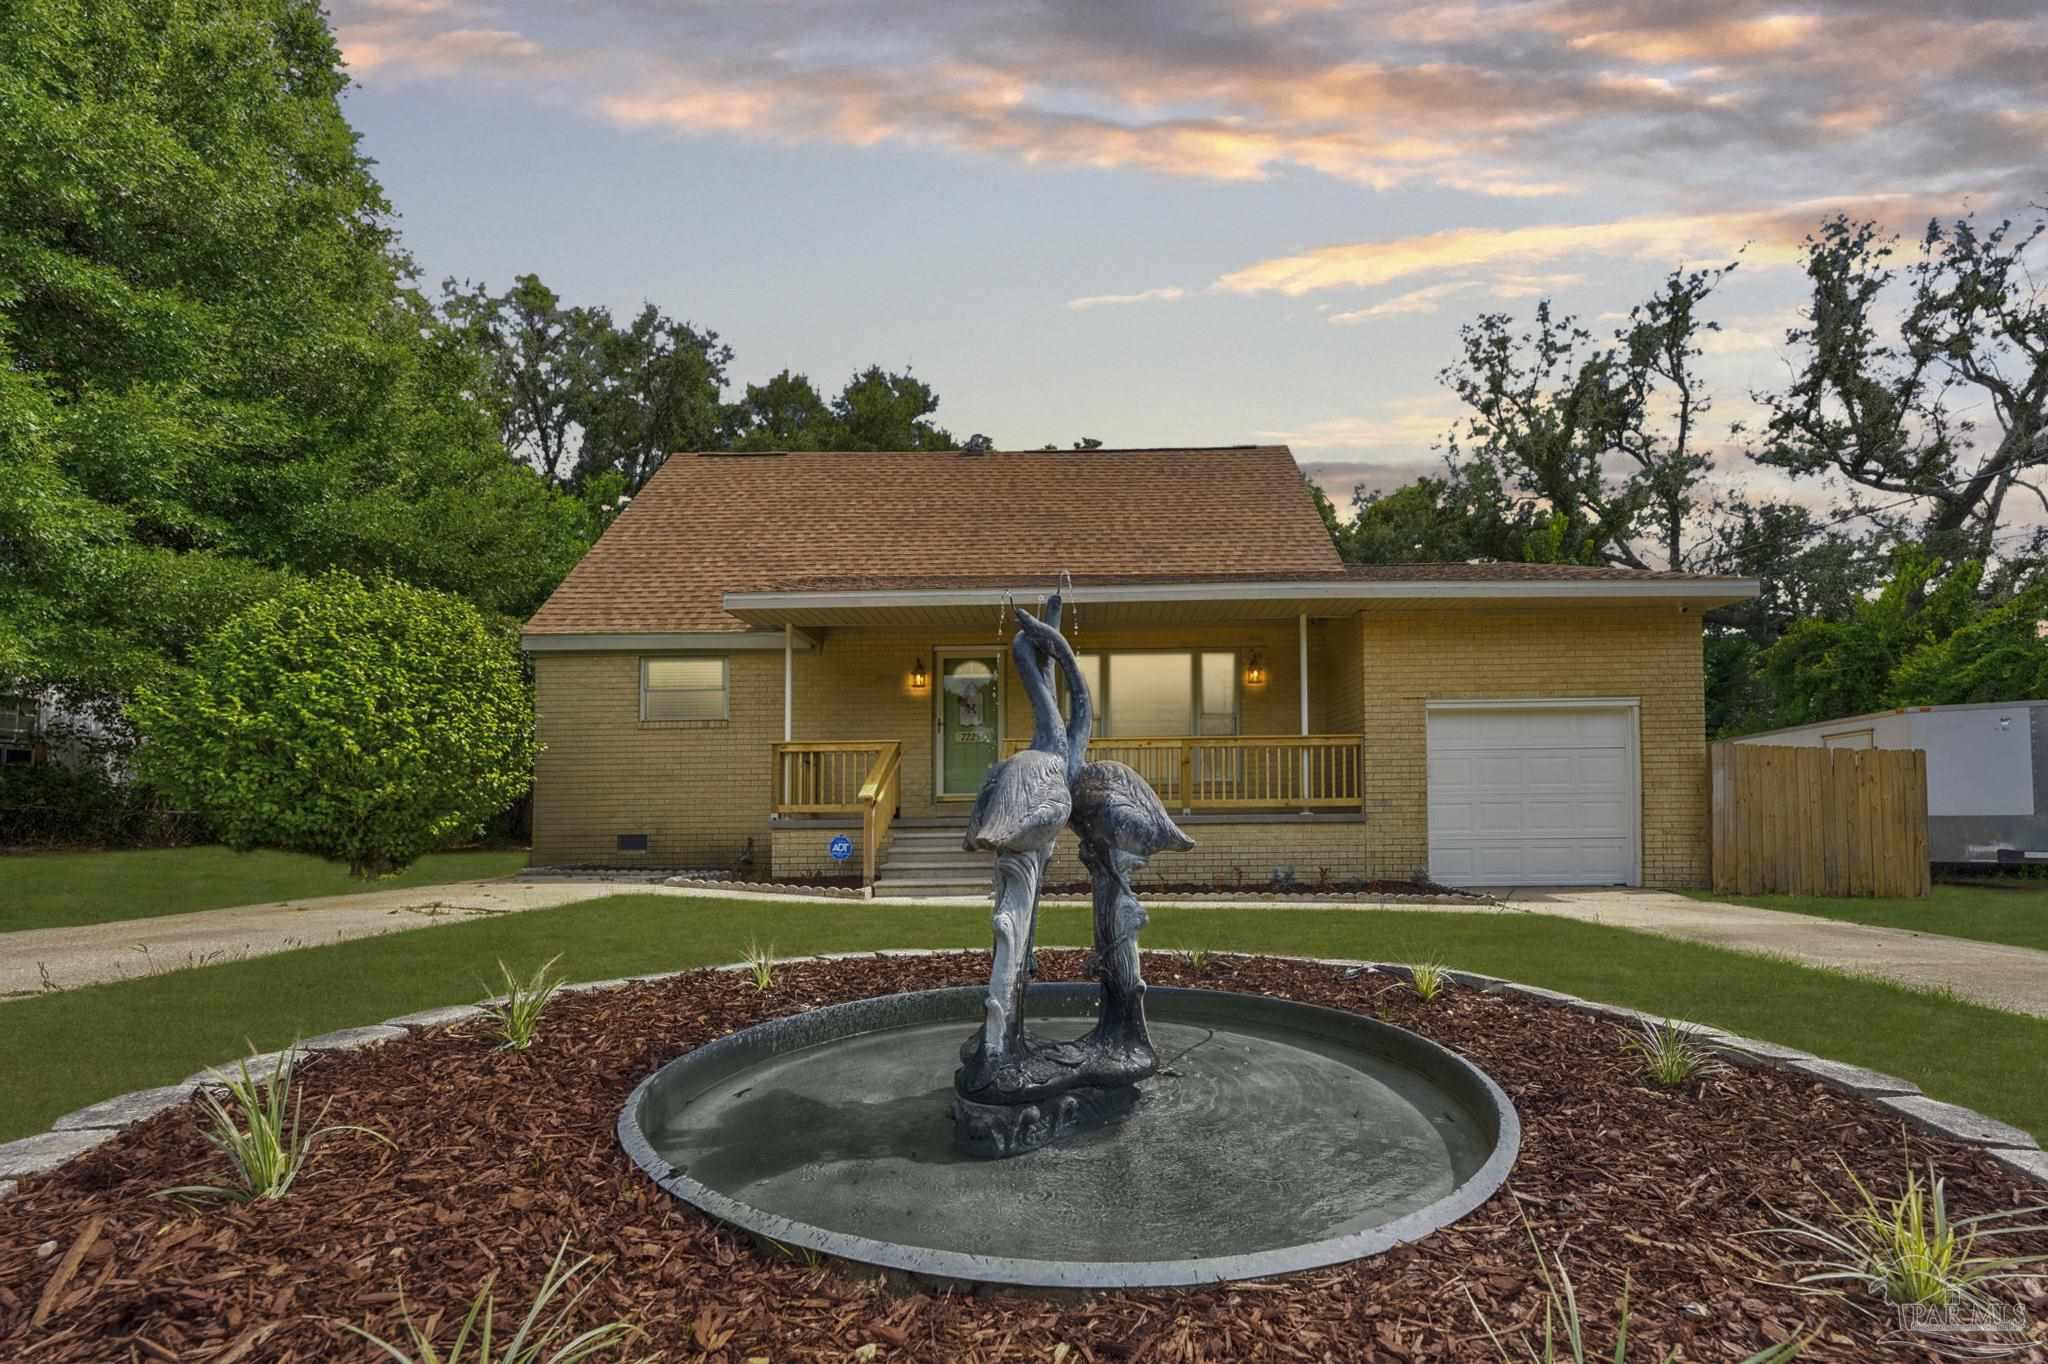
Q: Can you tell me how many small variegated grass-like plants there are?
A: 9